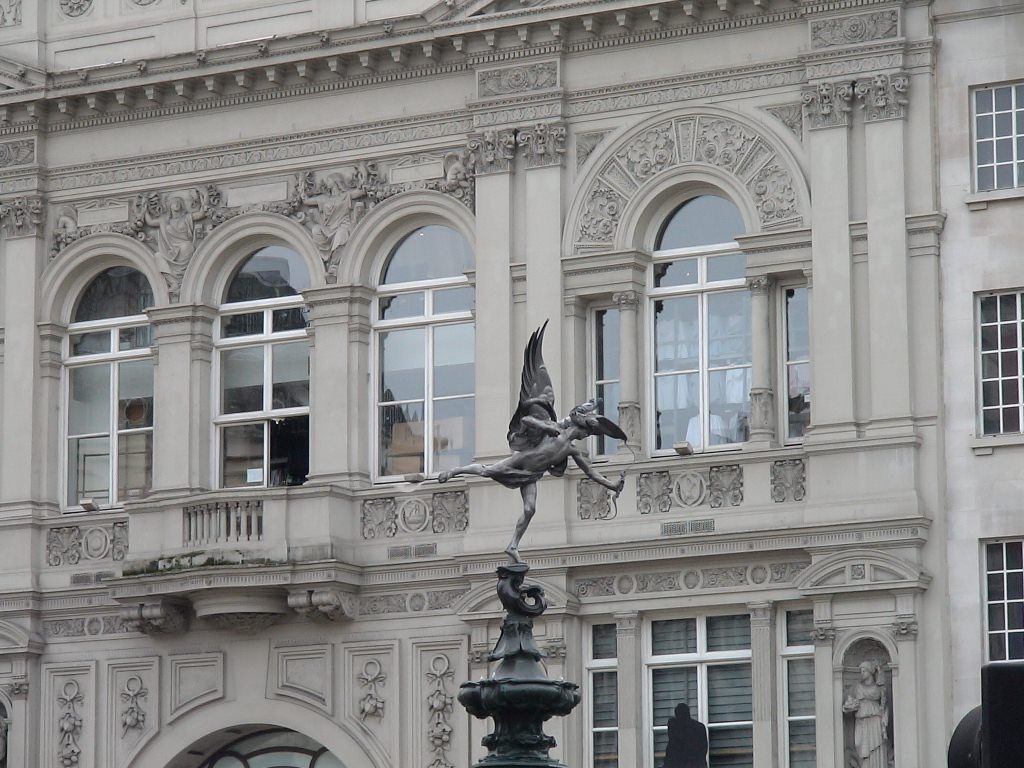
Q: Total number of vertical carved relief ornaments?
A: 4